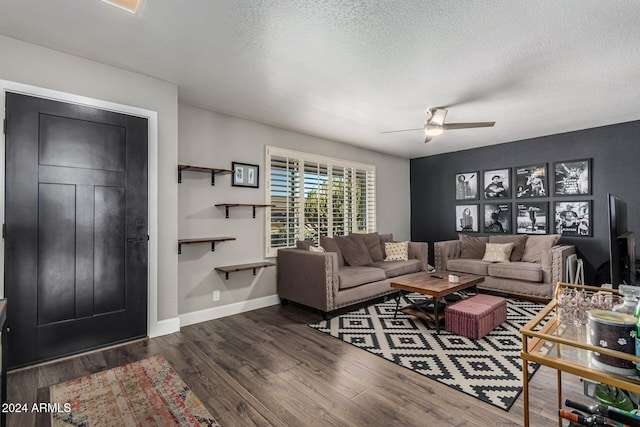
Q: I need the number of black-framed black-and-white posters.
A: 8